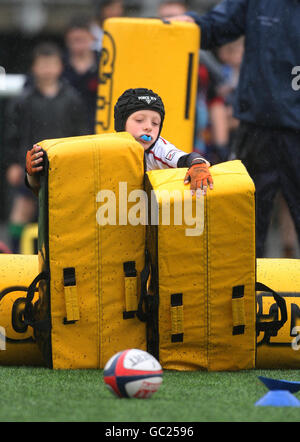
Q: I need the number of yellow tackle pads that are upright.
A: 3